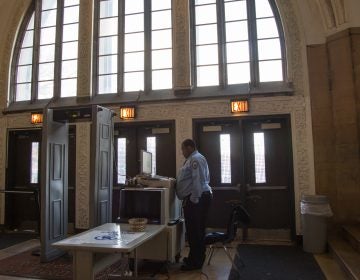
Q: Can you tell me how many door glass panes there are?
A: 5